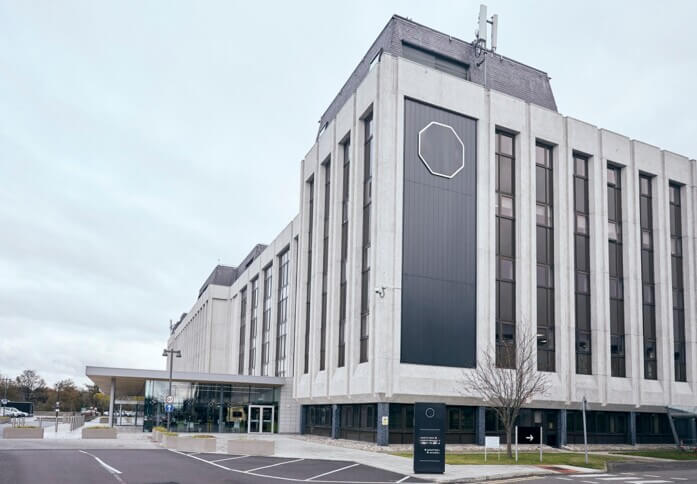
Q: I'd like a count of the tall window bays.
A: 14